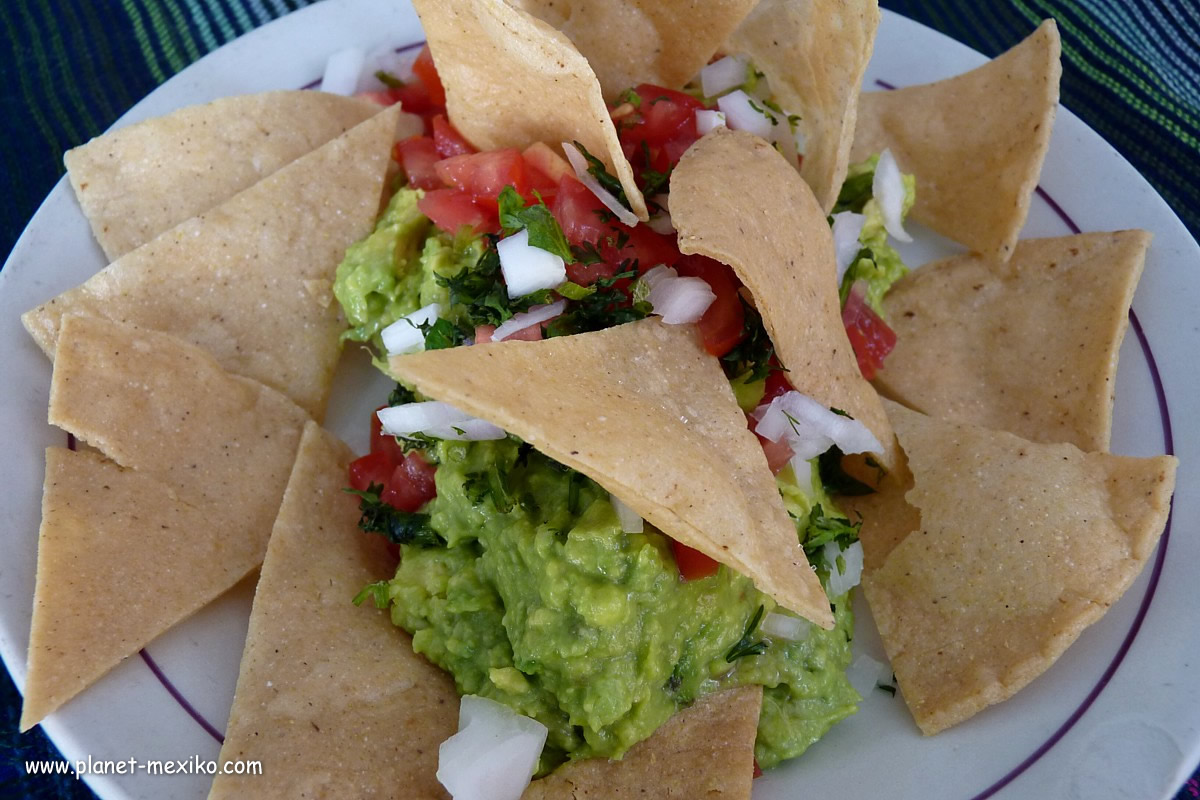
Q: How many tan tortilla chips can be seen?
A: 13